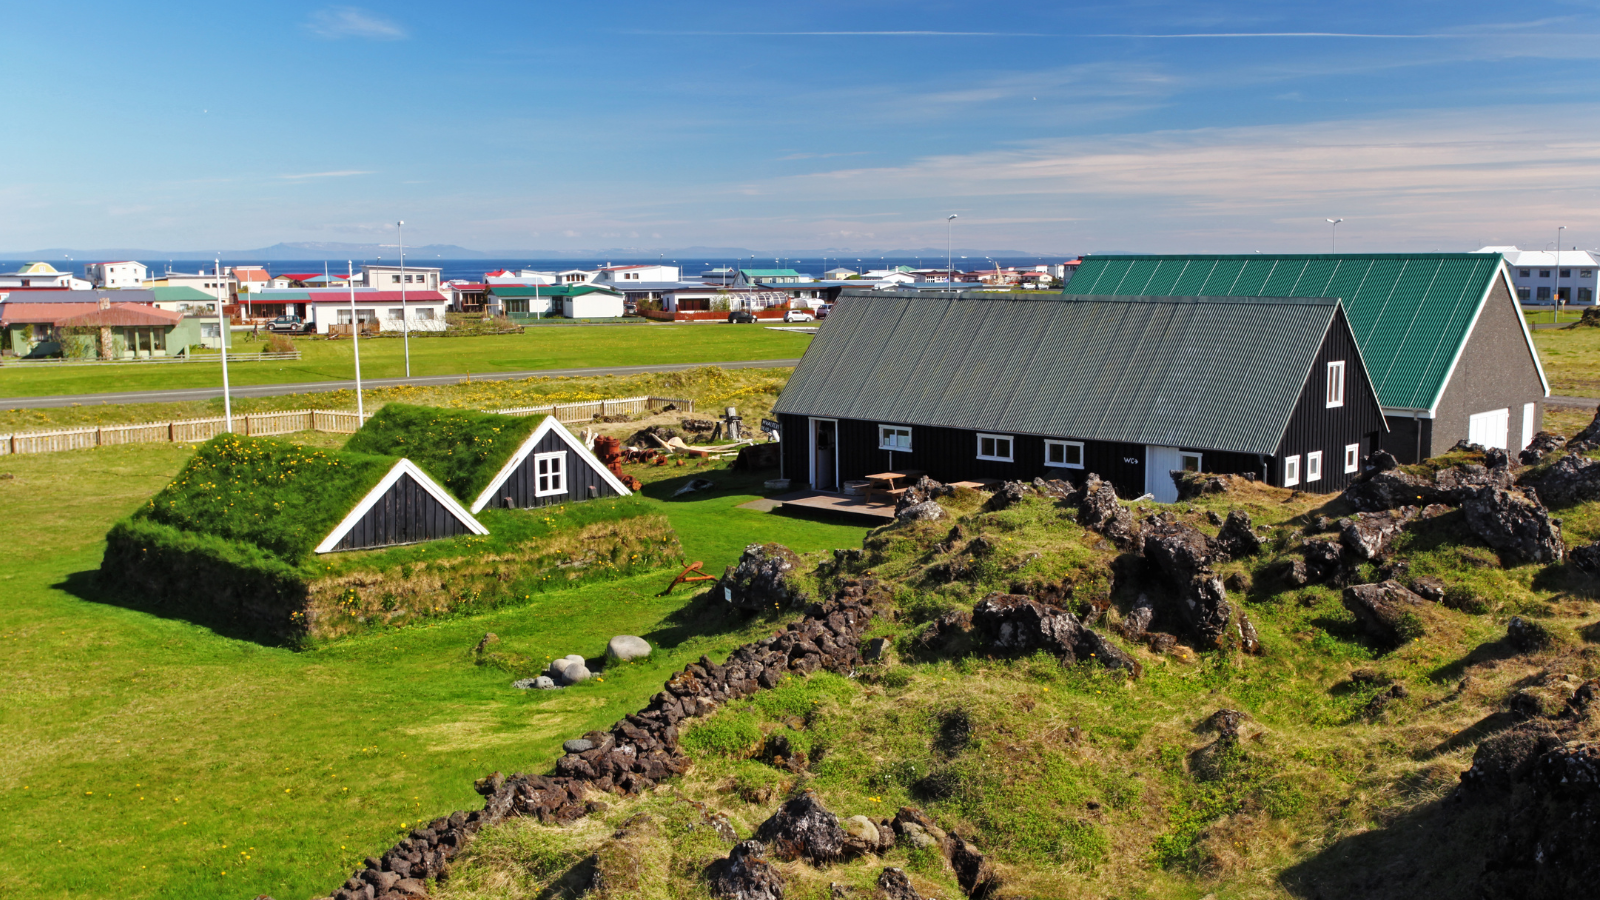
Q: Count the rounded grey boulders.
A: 5